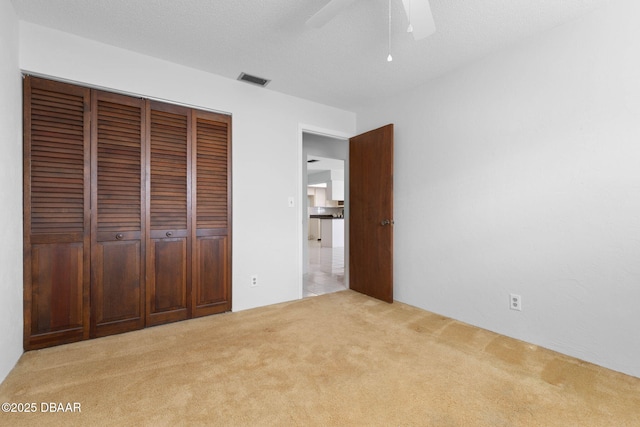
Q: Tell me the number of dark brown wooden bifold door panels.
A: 4